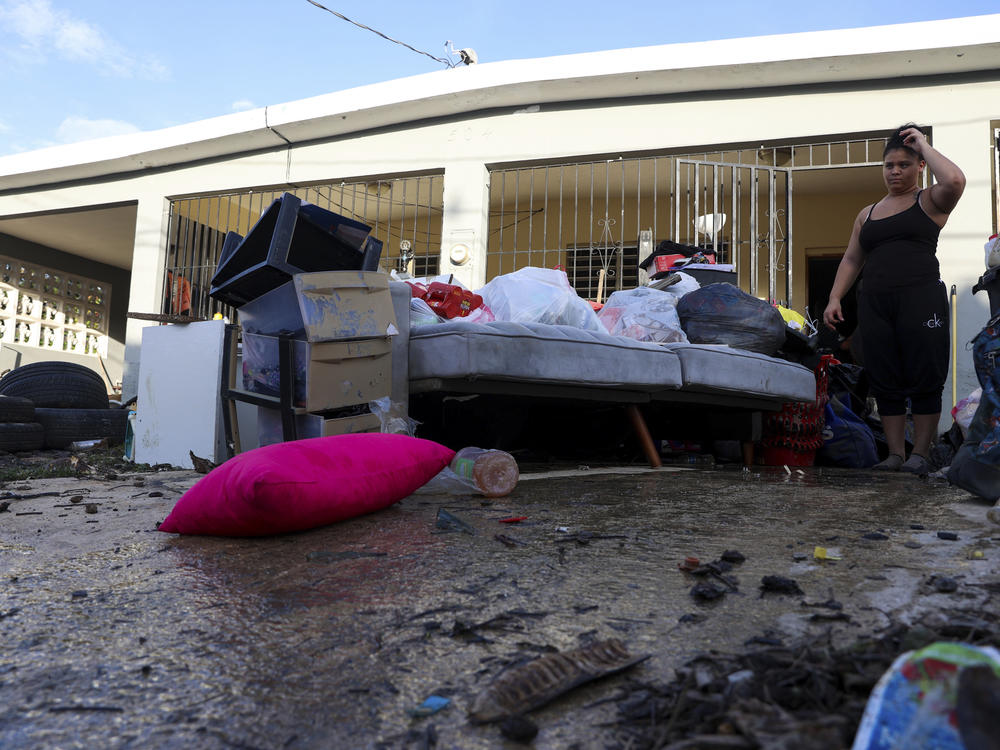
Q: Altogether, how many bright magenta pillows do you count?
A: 1